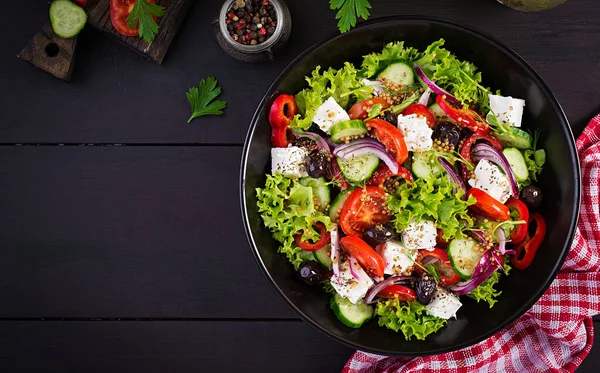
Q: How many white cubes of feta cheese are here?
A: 9